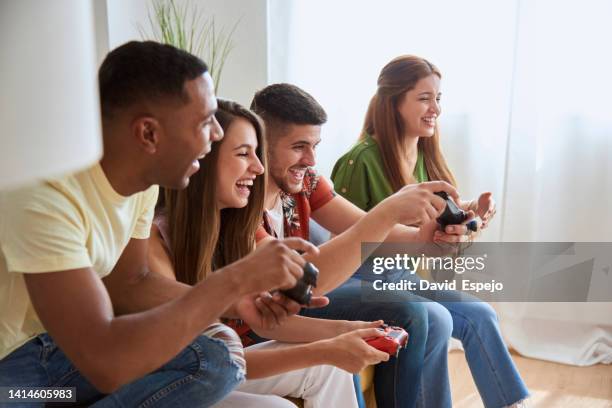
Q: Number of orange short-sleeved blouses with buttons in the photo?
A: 0